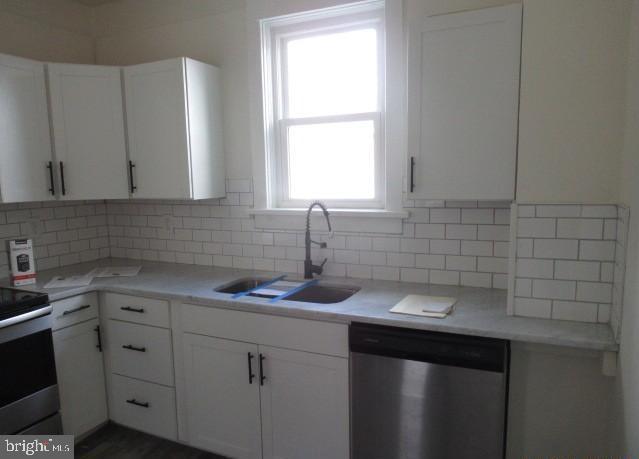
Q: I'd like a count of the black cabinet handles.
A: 11